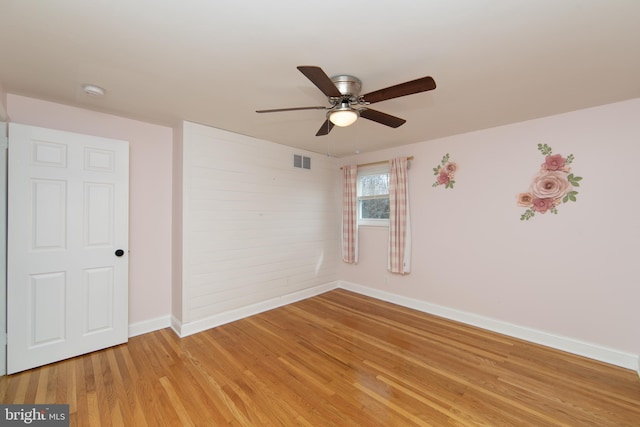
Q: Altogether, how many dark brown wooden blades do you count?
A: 5